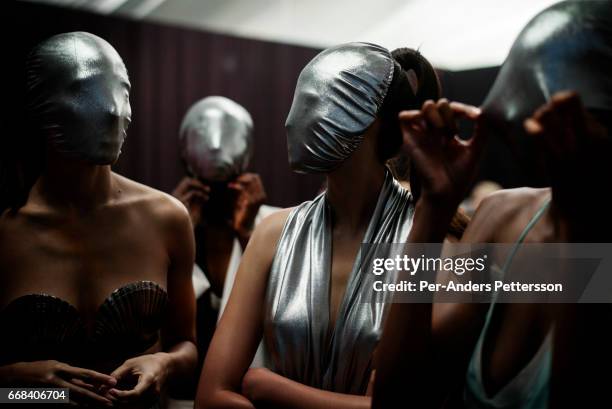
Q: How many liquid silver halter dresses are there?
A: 1